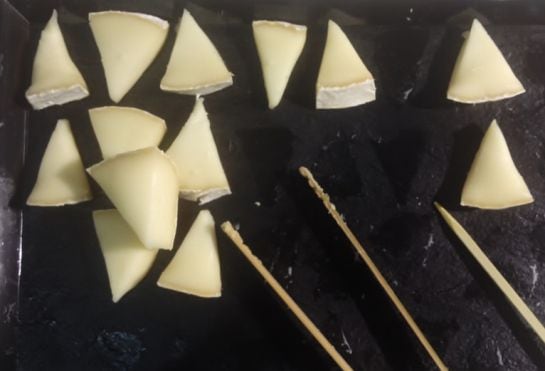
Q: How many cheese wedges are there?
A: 13